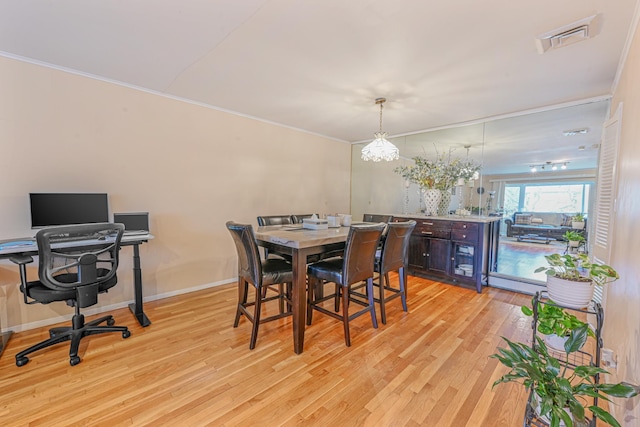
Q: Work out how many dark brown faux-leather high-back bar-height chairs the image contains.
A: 6